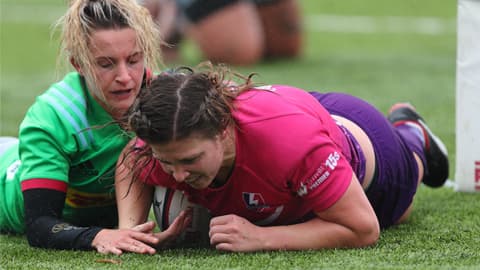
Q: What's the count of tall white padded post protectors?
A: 1